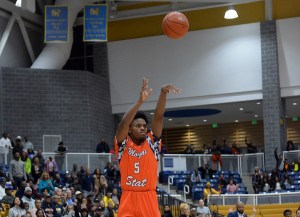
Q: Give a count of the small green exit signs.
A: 3